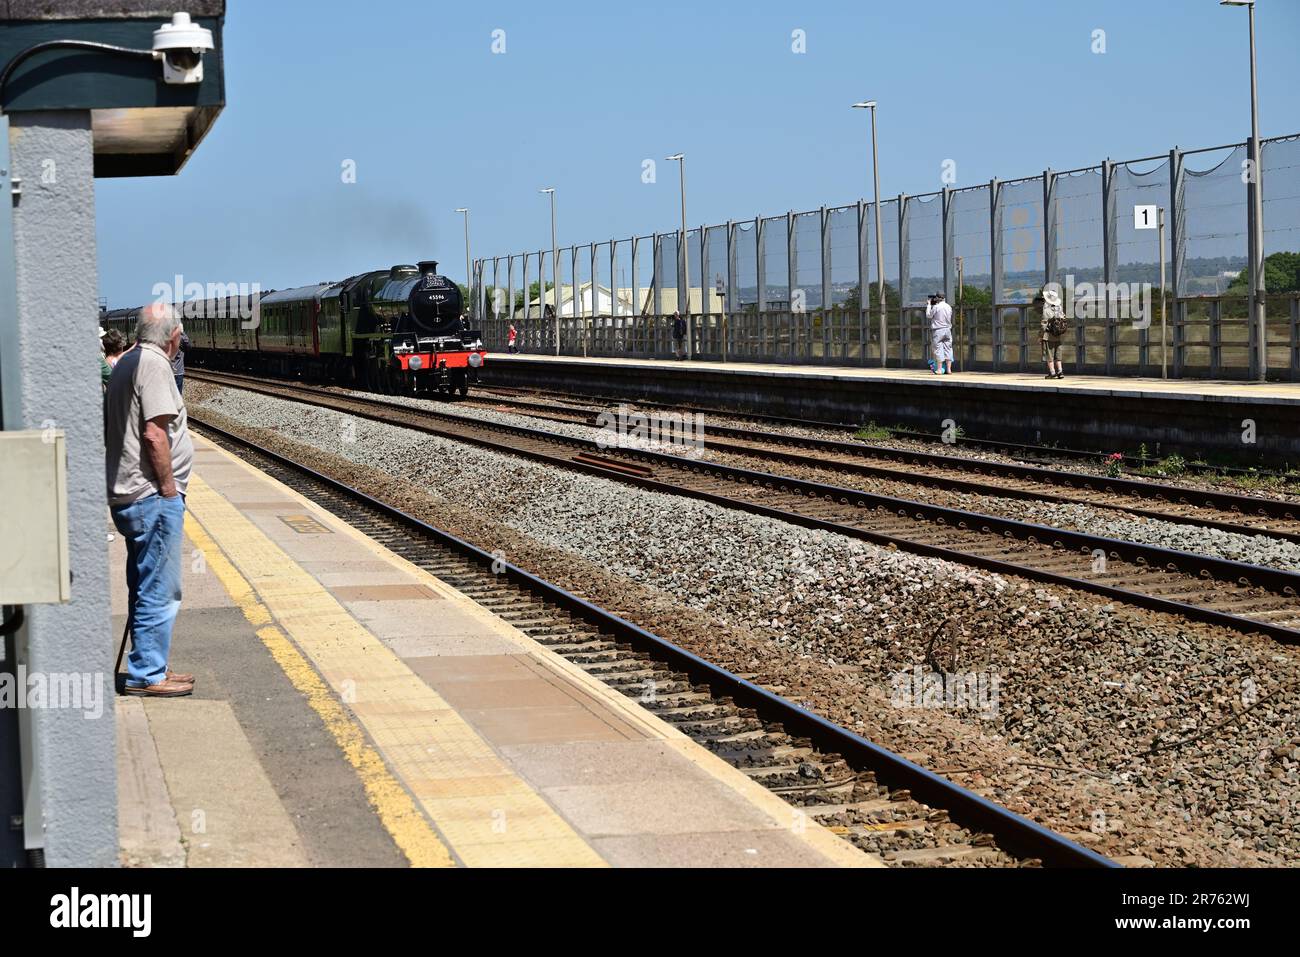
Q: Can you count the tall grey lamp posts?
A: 5